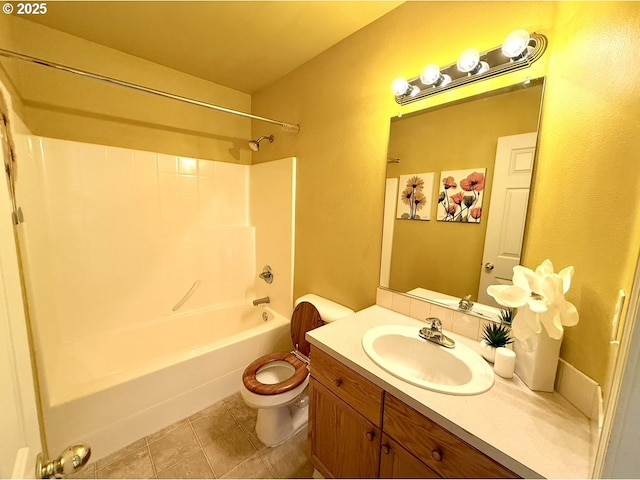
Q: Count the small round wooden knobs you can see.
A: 4